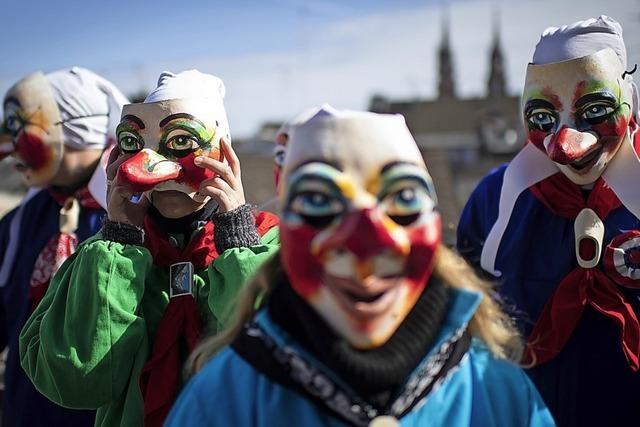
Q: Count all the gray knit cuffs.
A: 2